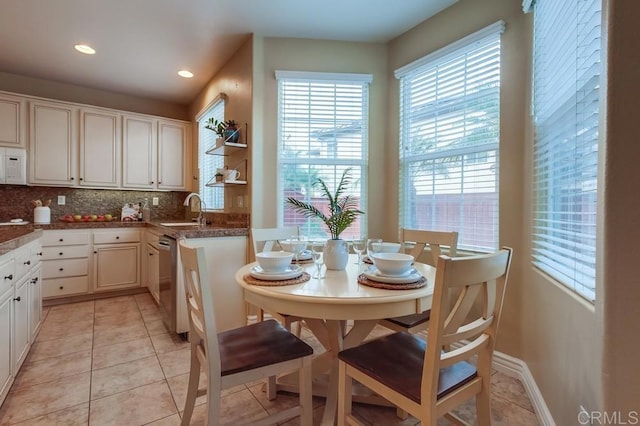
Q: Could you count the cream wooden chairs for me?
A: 4